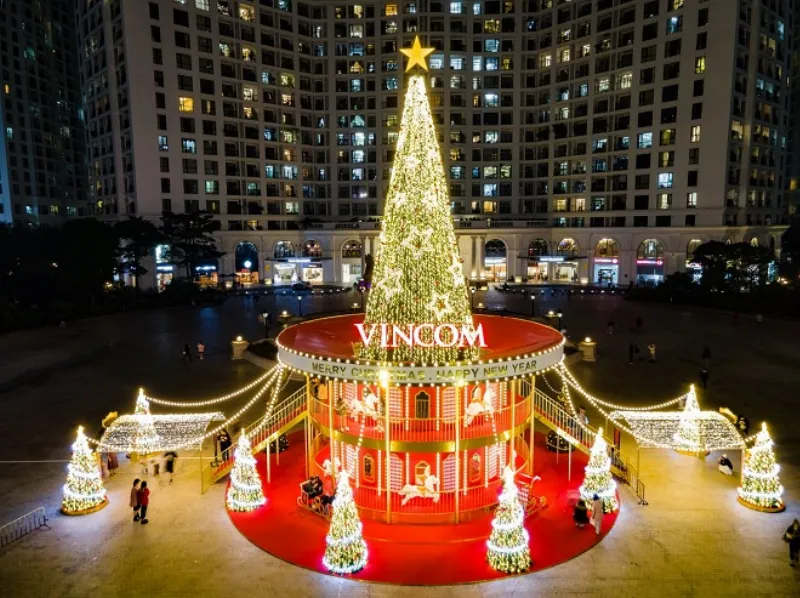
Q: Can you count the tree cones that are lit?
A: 9